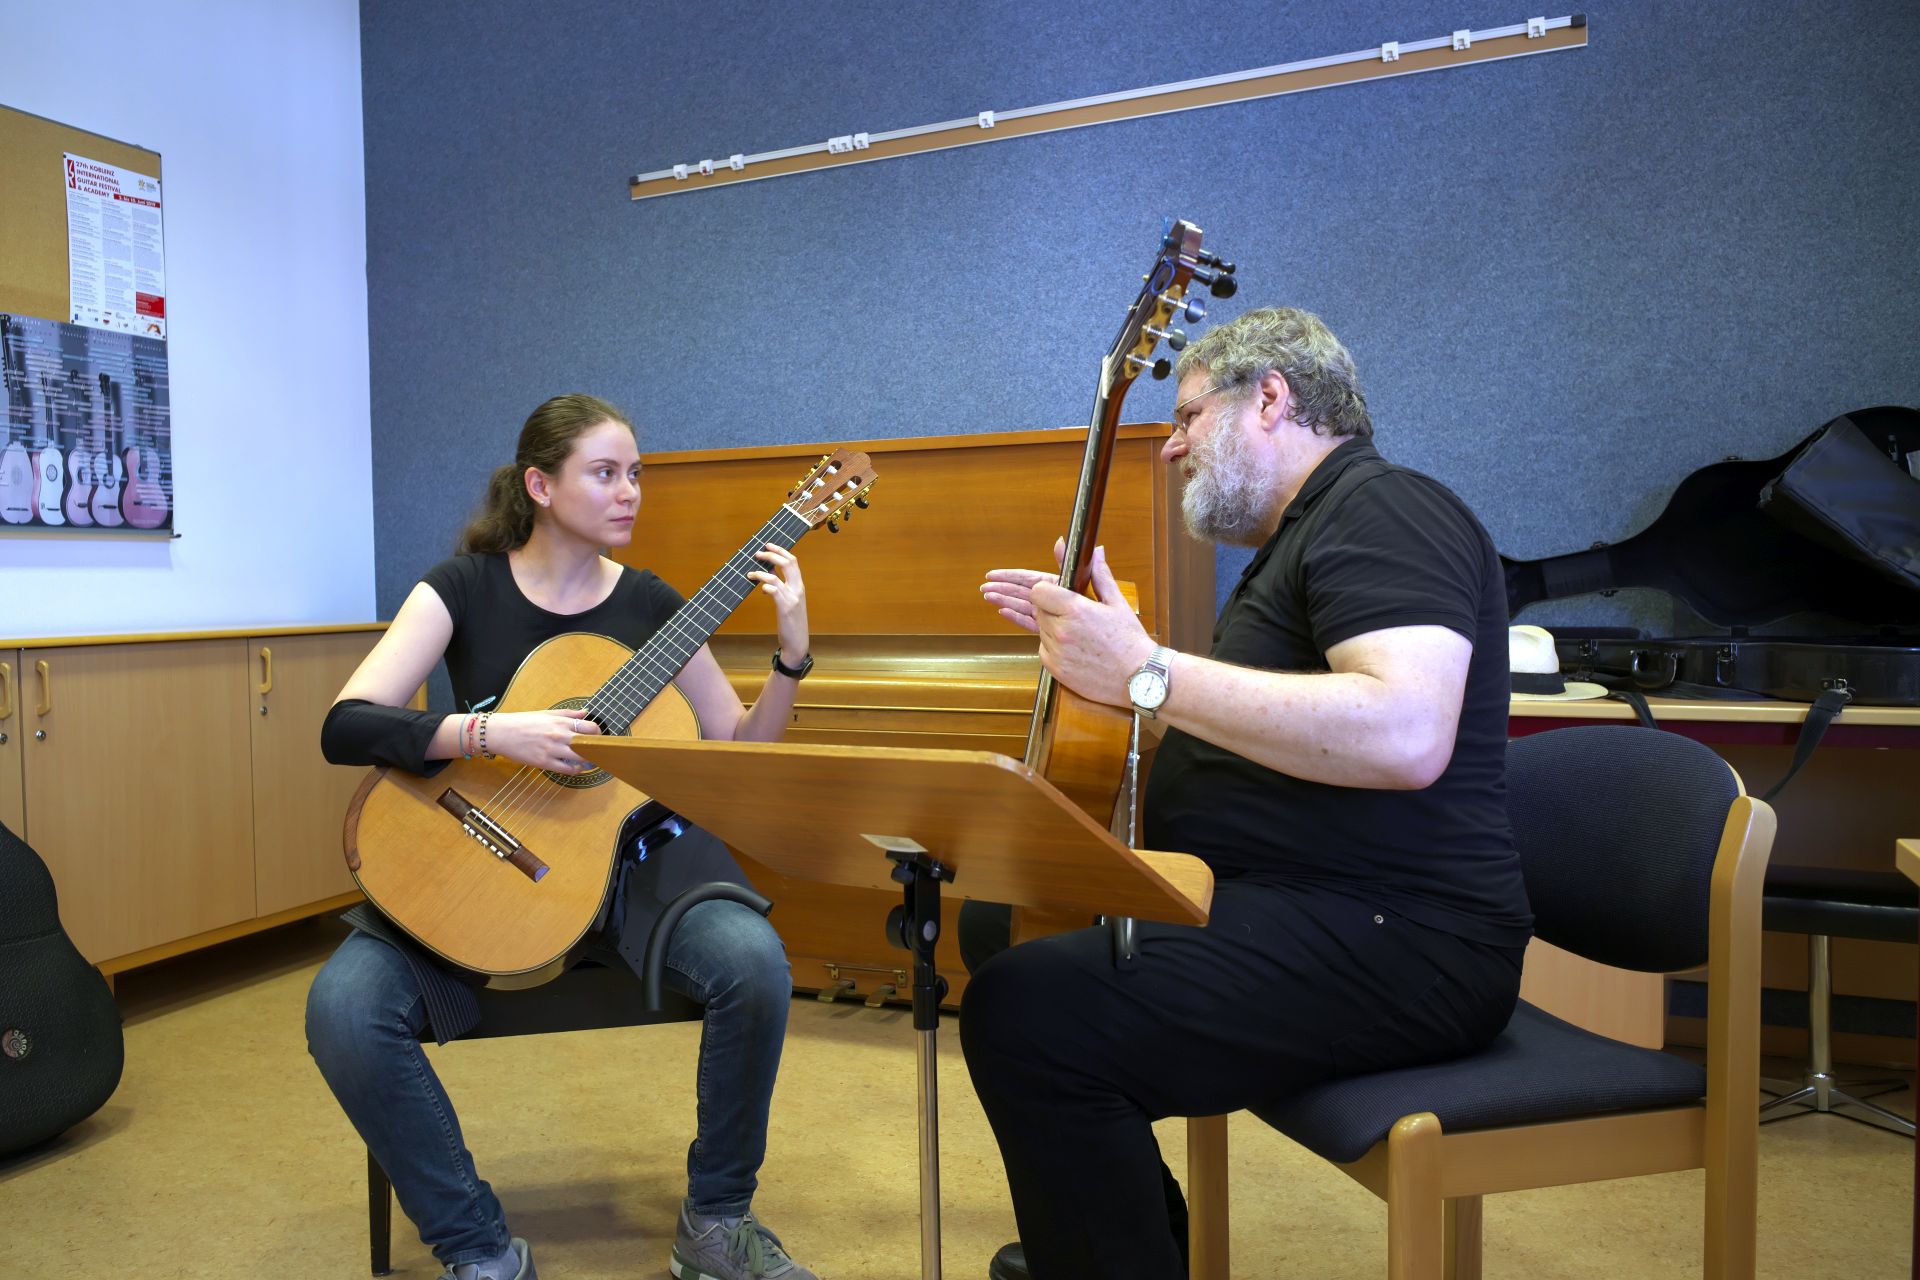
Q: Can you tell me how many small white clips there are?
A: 10